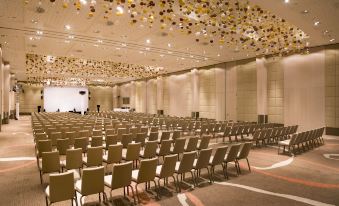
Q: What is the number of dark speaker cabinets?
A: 2